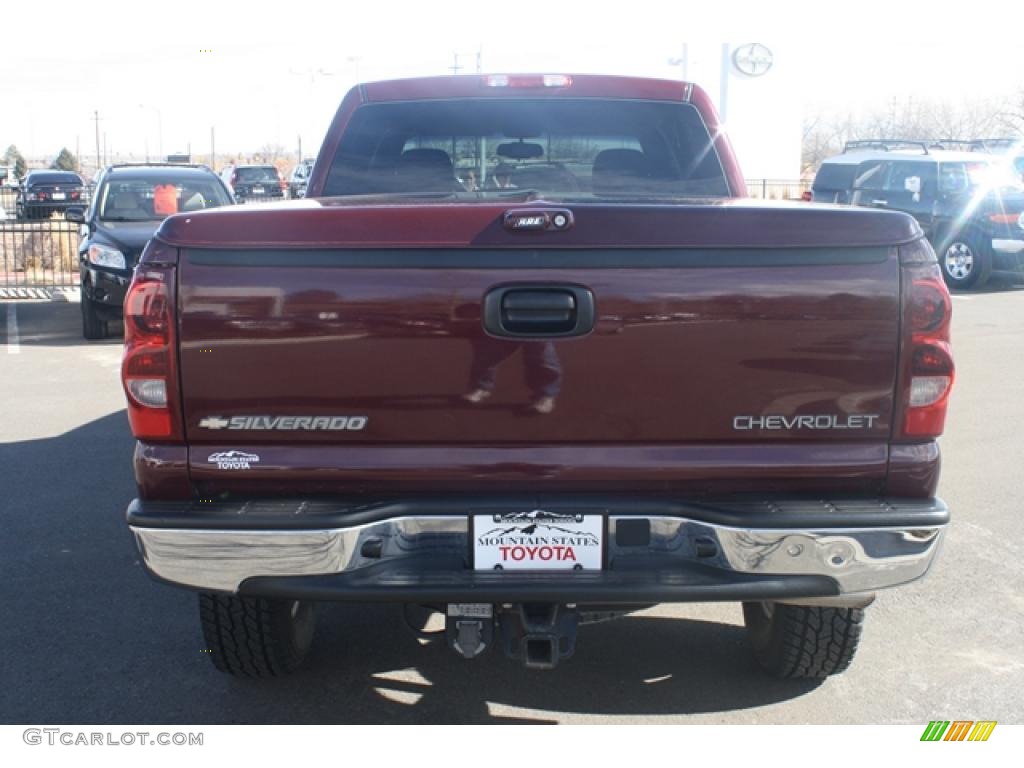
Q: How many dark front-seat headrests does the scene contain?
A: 2